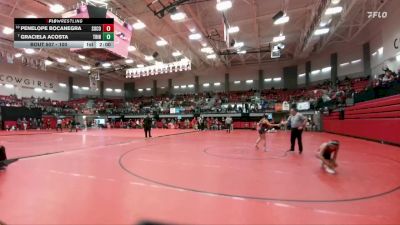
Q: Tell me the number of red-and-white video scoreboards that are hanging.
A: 1